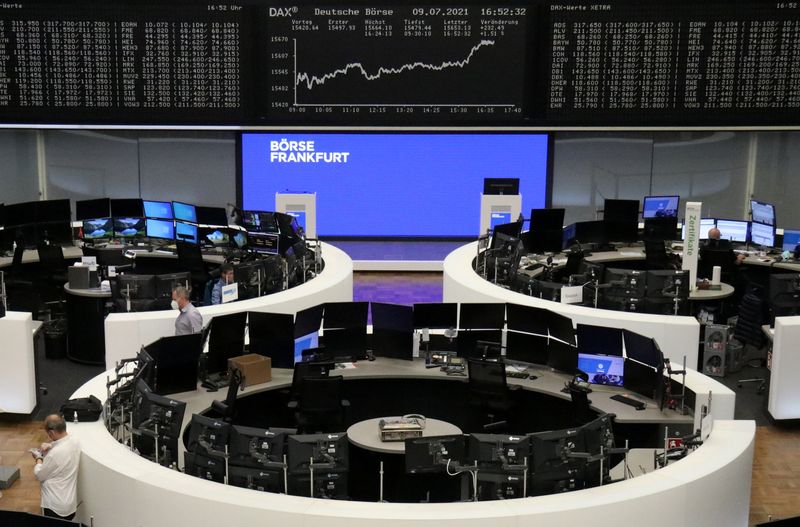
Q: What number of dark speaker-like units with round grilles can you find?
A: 2